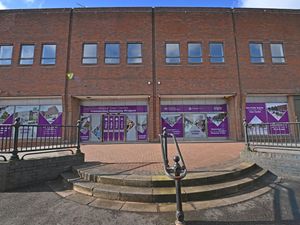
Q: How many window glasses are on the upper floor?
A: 11